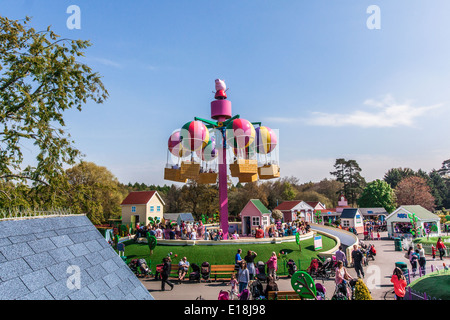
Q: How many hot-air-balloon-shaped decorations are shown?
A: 6